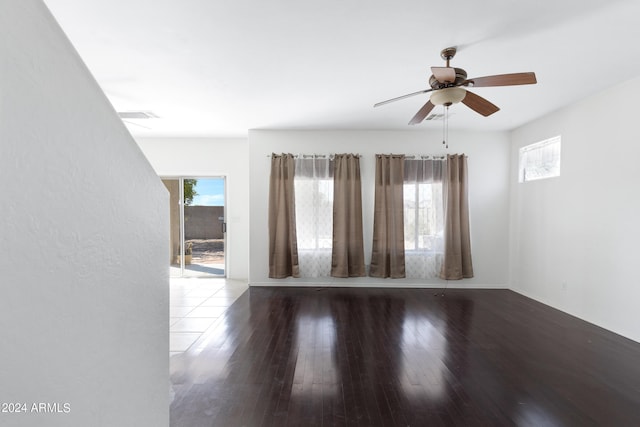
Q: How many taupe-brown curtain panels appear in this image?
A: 4